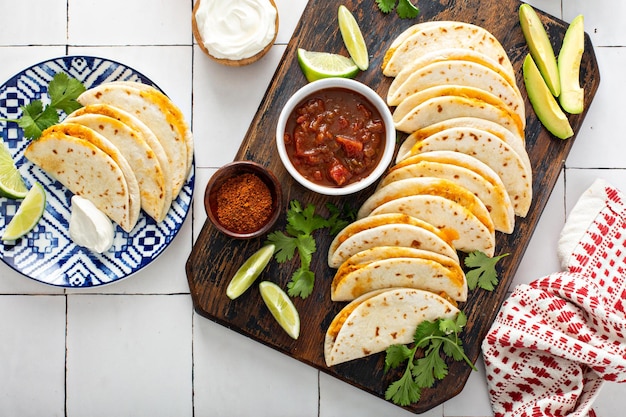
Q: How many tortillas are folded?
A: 12